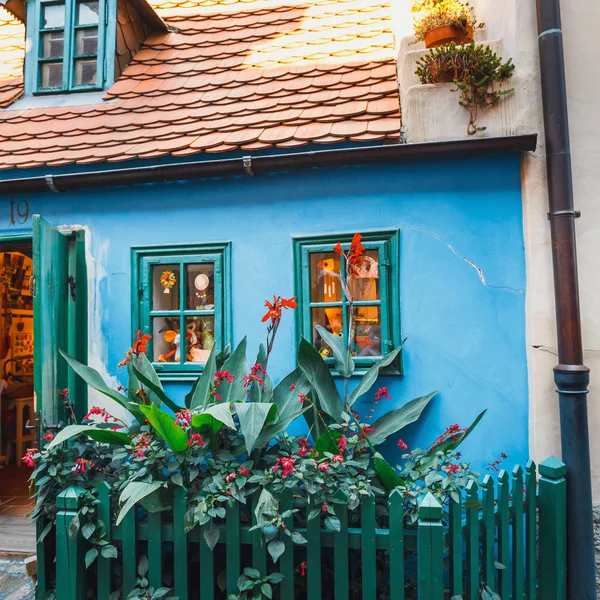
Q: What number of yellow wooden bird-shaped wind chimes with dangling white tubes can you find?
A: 1